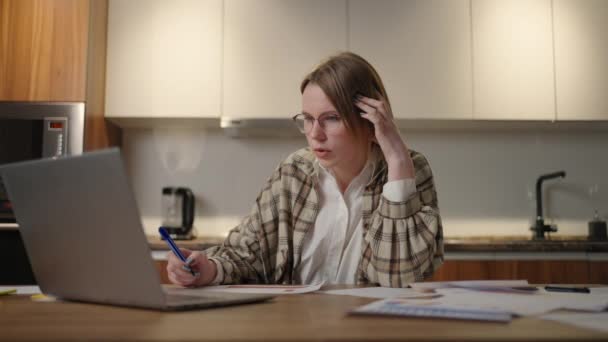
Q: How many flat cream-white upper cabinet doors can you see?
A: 5